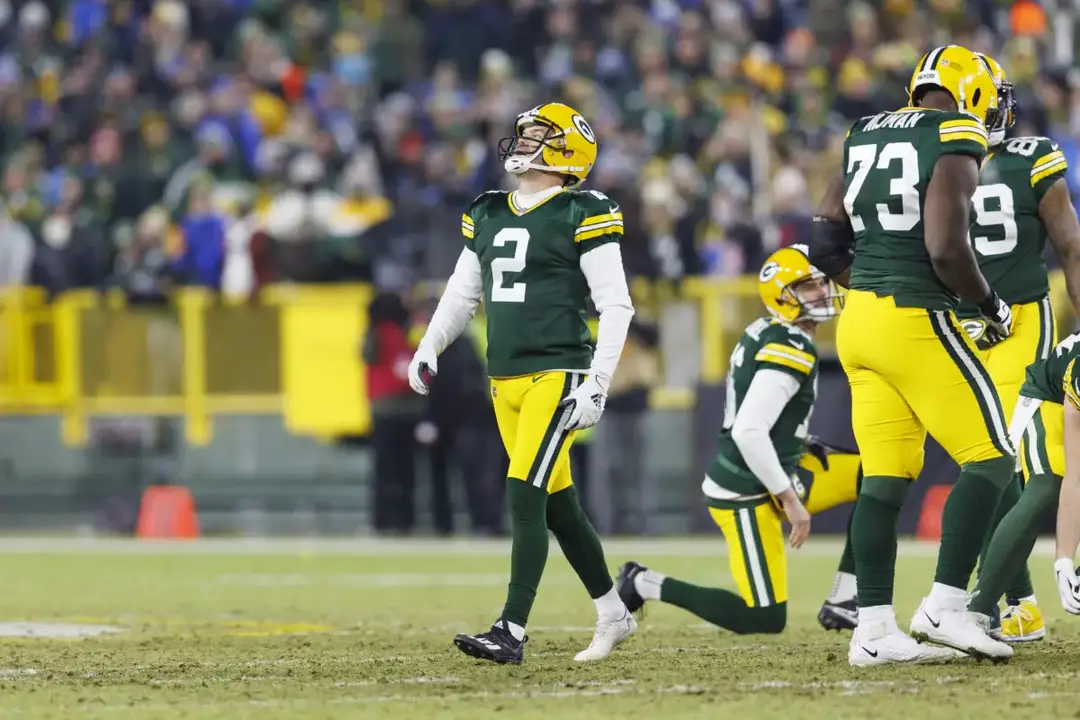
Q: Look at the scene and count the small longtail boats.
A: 0